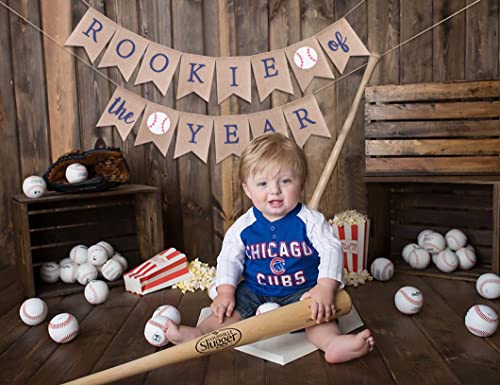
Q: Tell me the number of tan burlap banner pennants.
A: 14